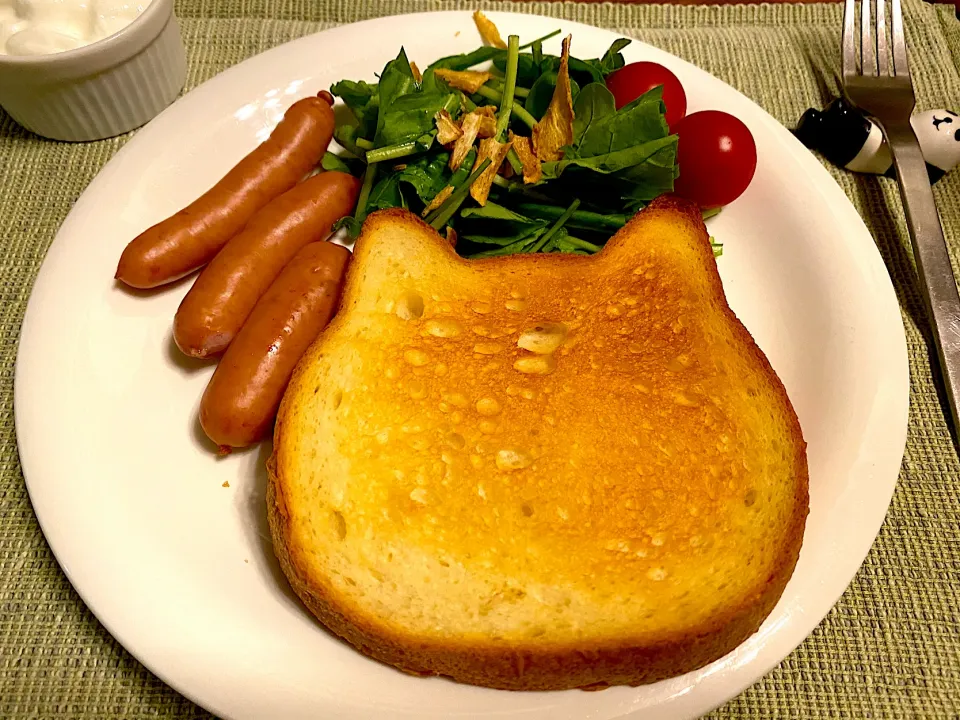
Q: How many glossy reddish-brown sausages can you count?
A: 3